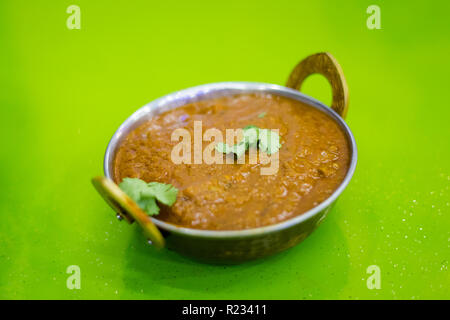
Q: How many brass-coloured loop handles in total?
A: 2